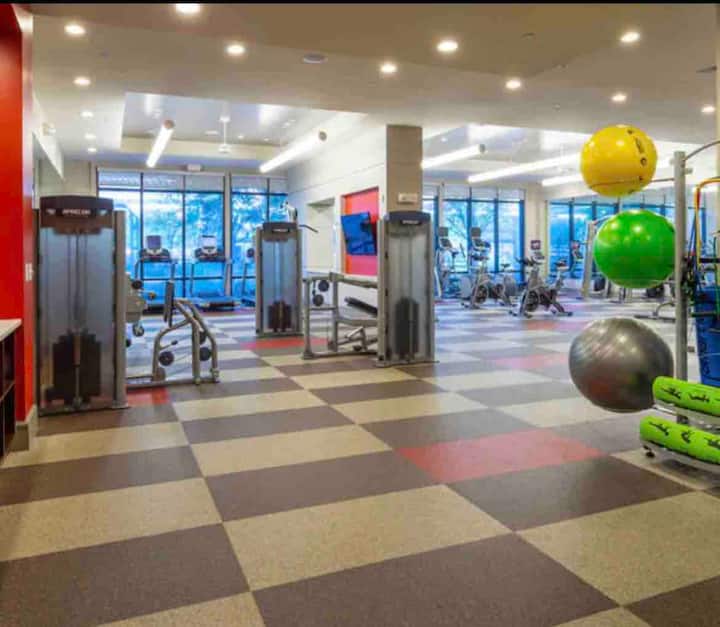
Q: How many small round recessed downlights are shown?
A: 13